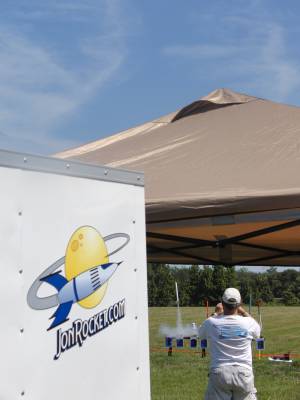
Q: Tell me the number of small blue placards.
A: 5